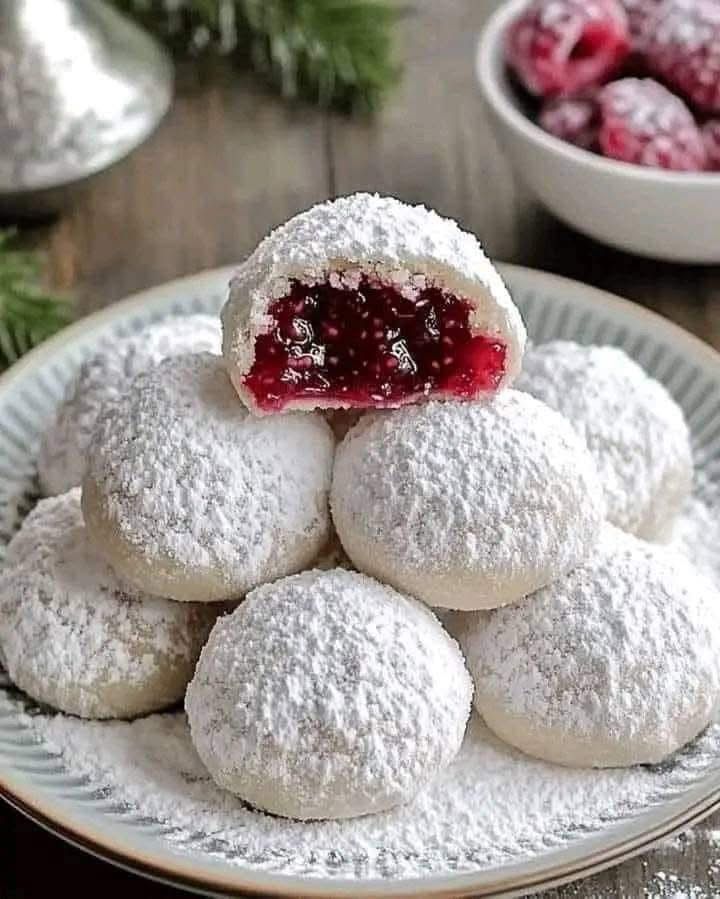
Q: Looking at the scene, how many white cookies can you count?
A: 8